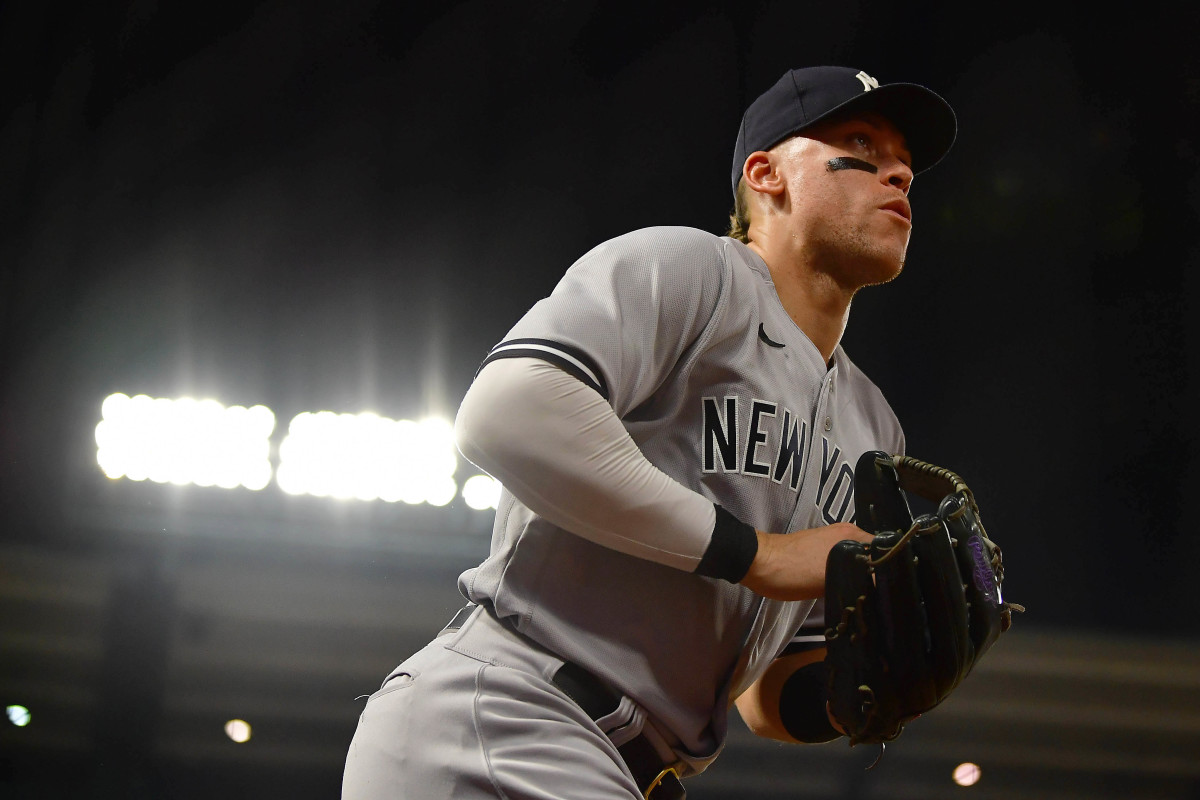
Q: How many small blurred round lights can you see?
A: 3